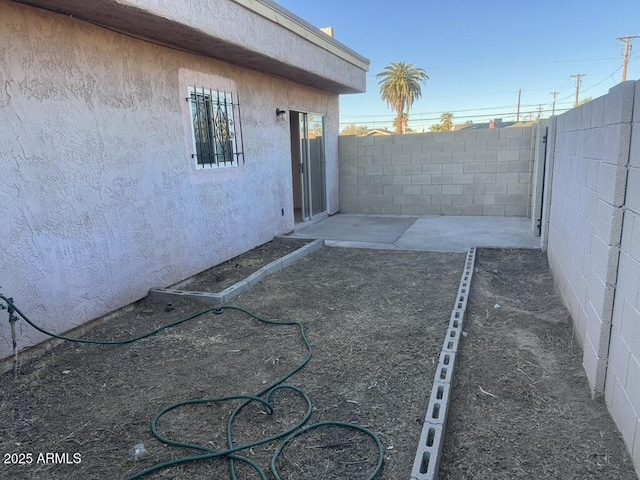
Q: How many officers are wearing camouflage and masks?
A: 0